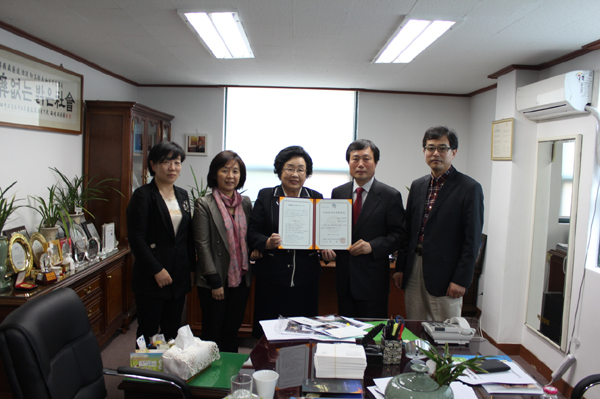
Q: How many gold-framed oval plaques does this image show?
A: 2